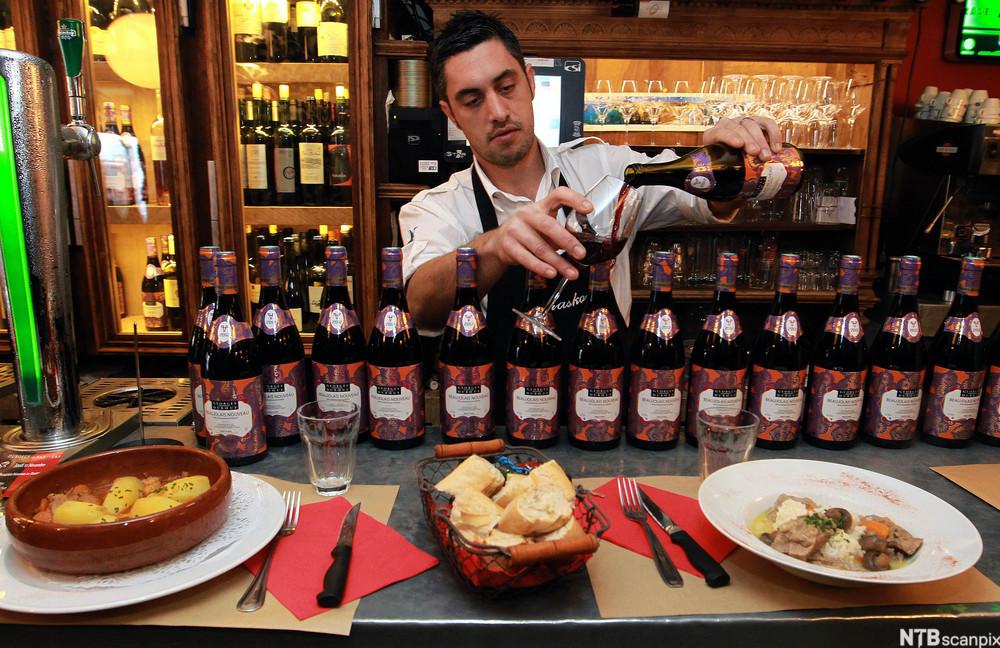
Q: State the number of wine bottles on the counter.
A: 15